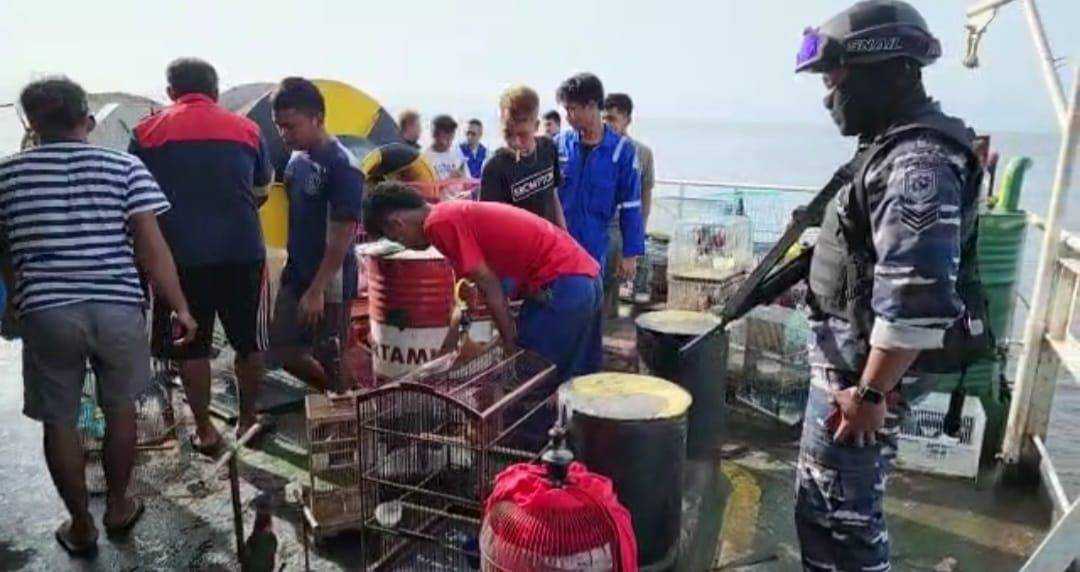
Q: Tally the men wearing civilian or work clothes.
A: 11